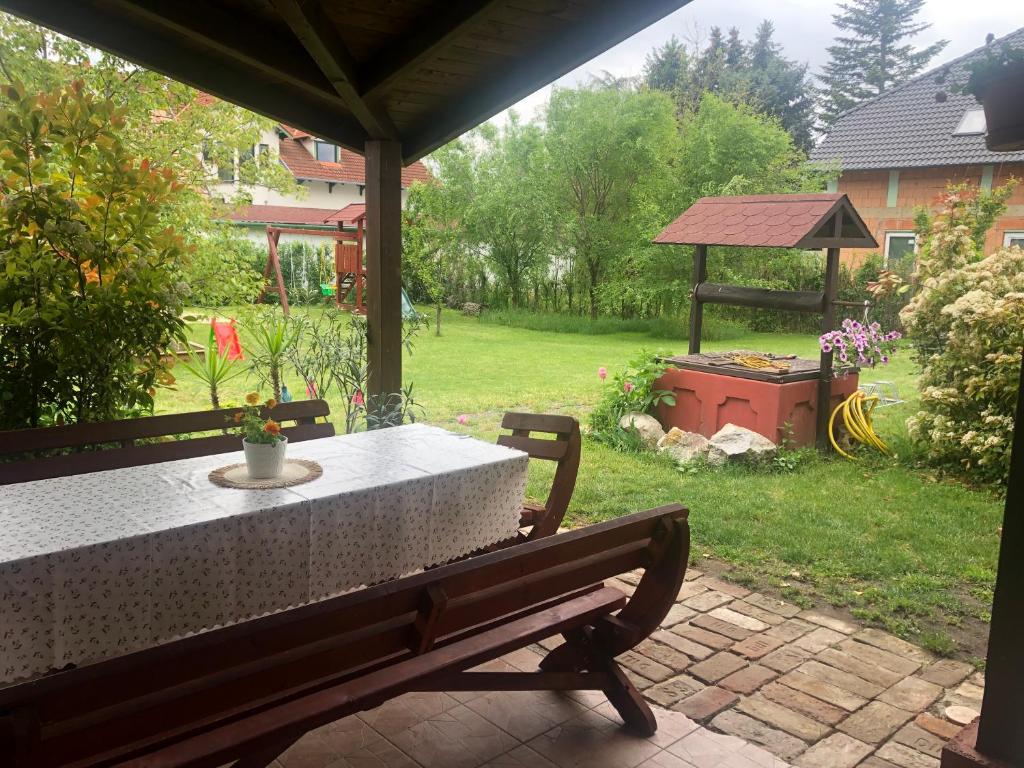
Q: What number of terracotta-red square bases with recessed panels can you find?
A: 1